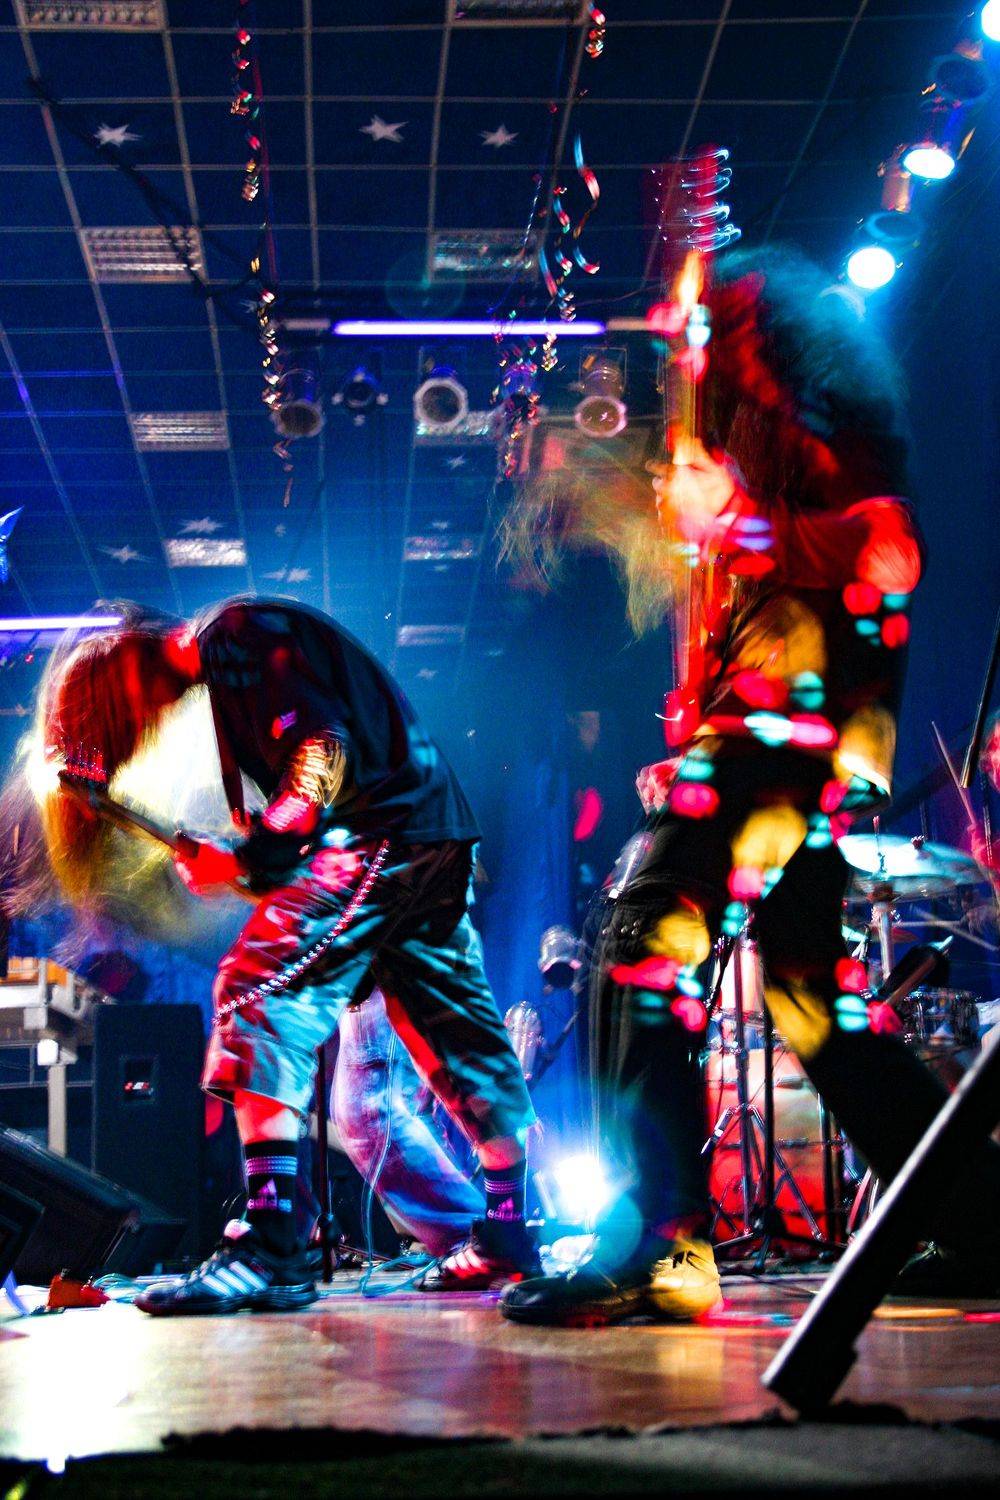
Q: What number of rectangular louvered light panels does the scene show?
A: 9